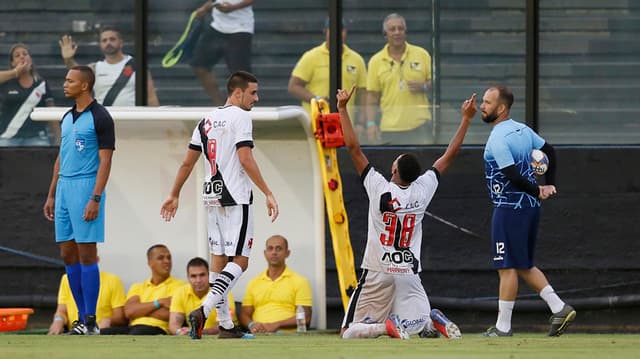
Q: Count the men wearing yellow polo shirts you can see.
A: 6